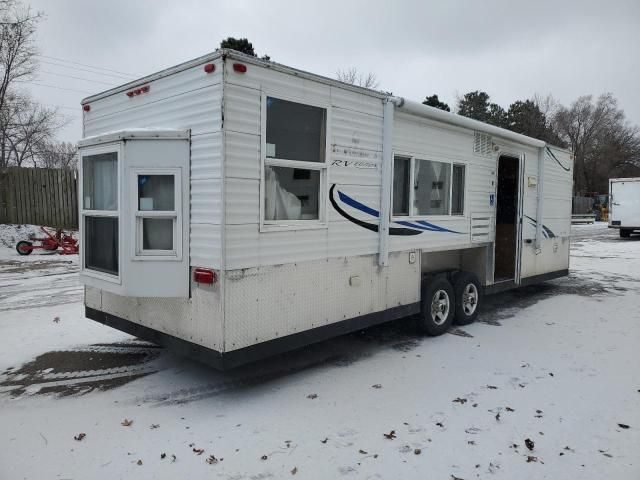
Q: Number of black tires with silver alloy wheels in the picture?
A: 2